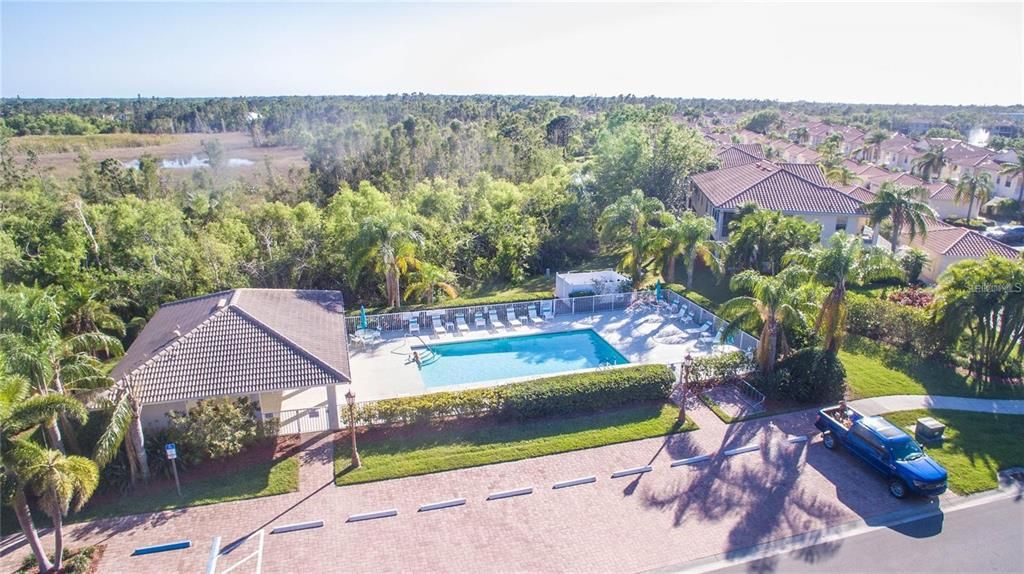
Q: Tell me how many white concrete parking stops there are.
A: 9